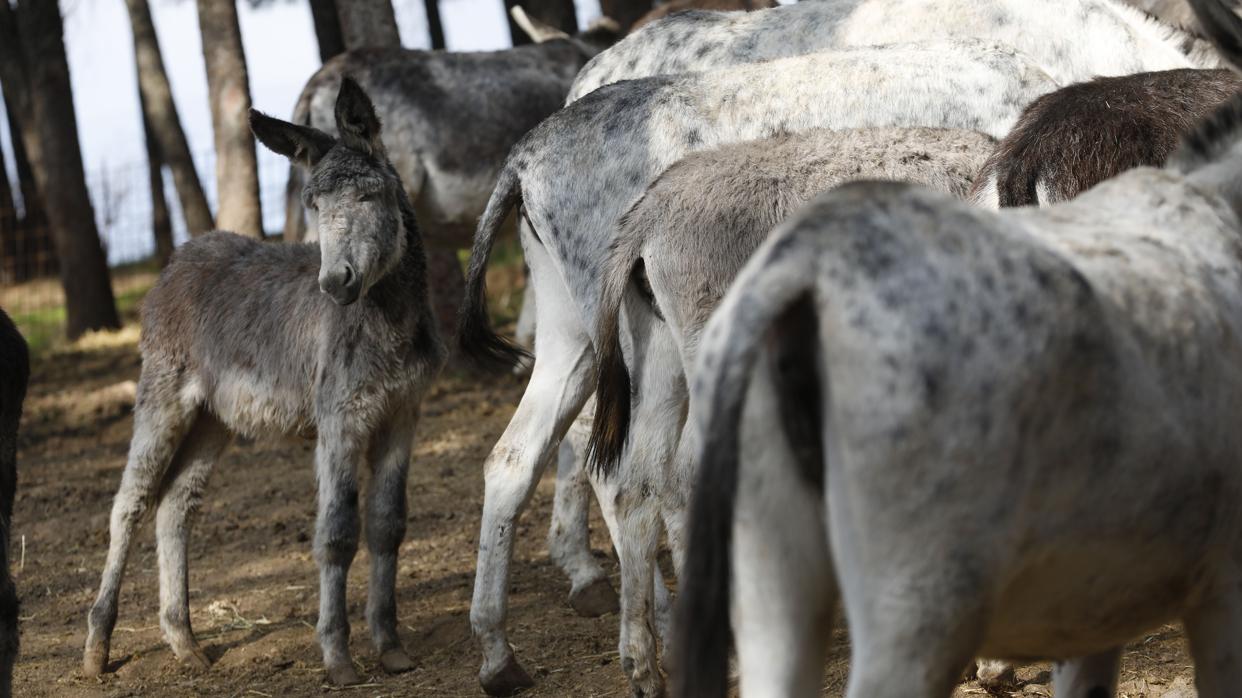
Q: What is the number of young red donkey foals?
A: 0